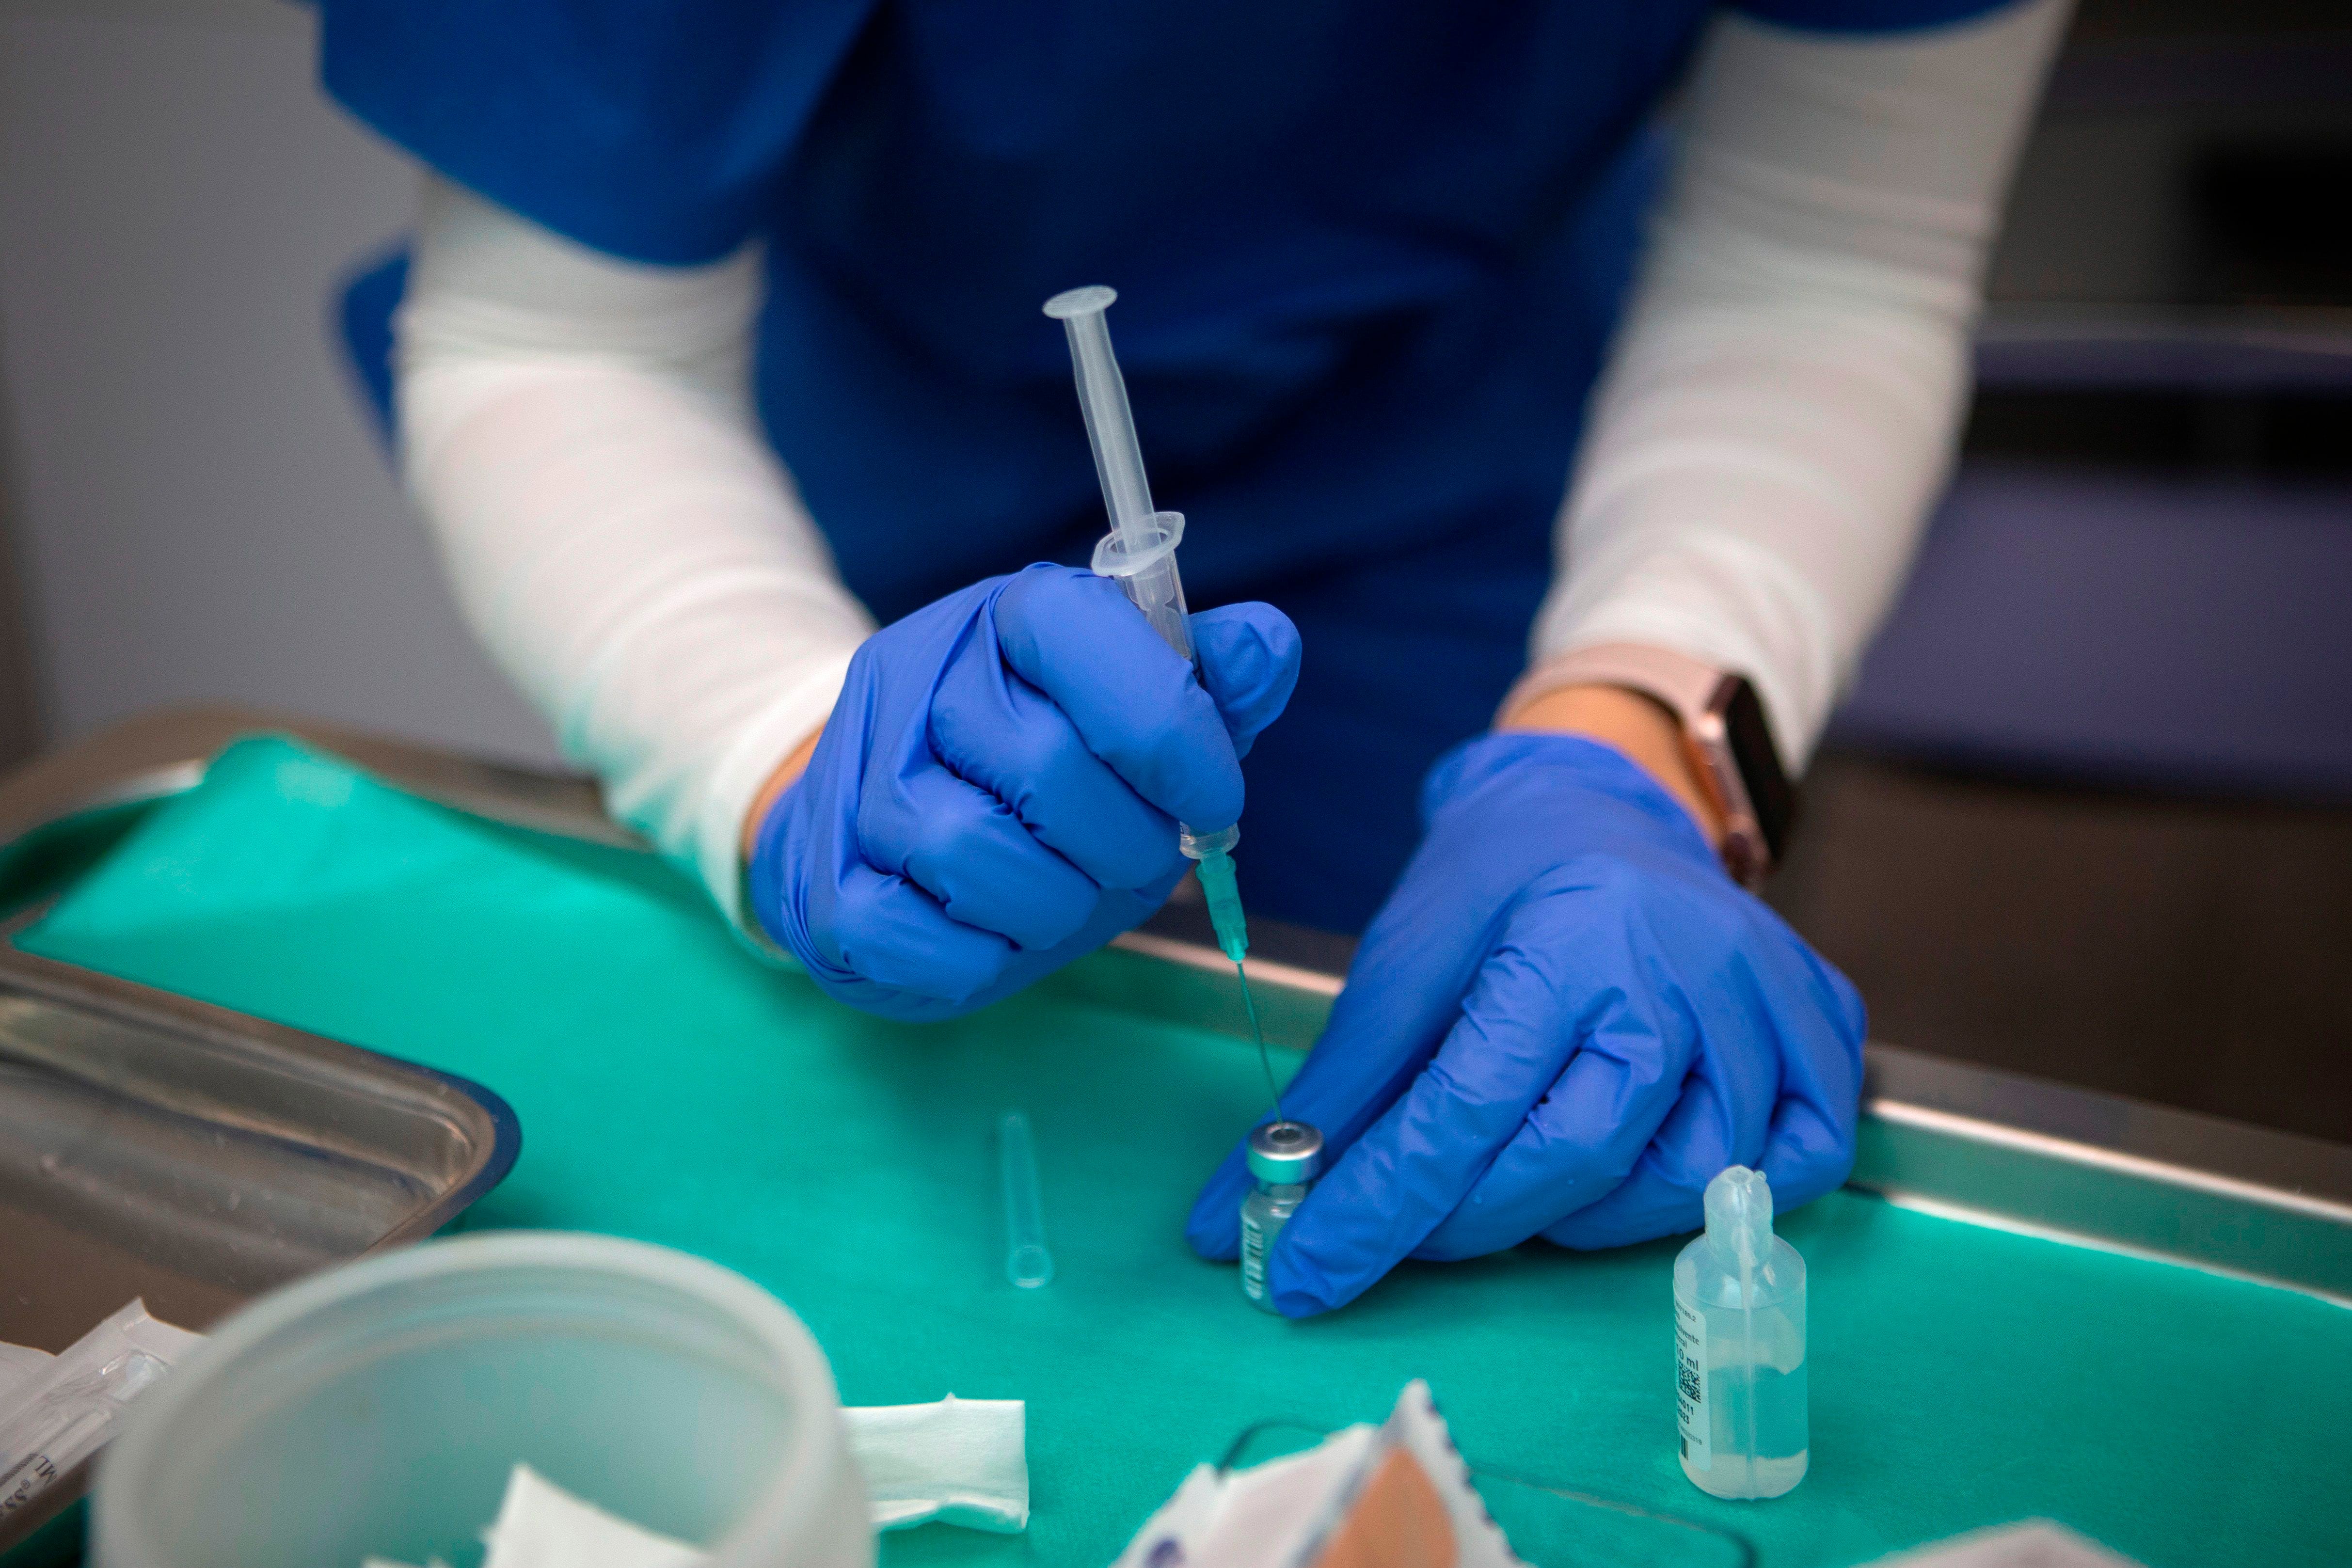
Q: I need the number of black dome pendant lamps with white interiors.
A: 0